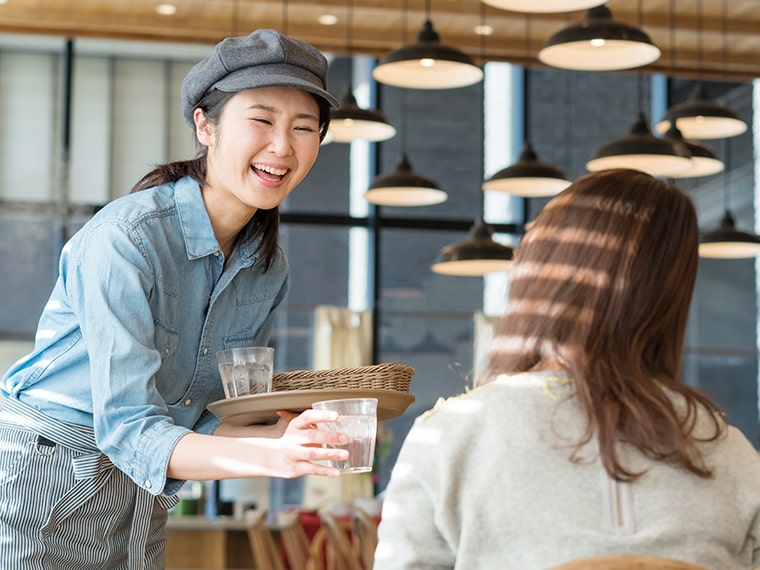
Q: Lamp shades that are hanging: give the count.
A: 11